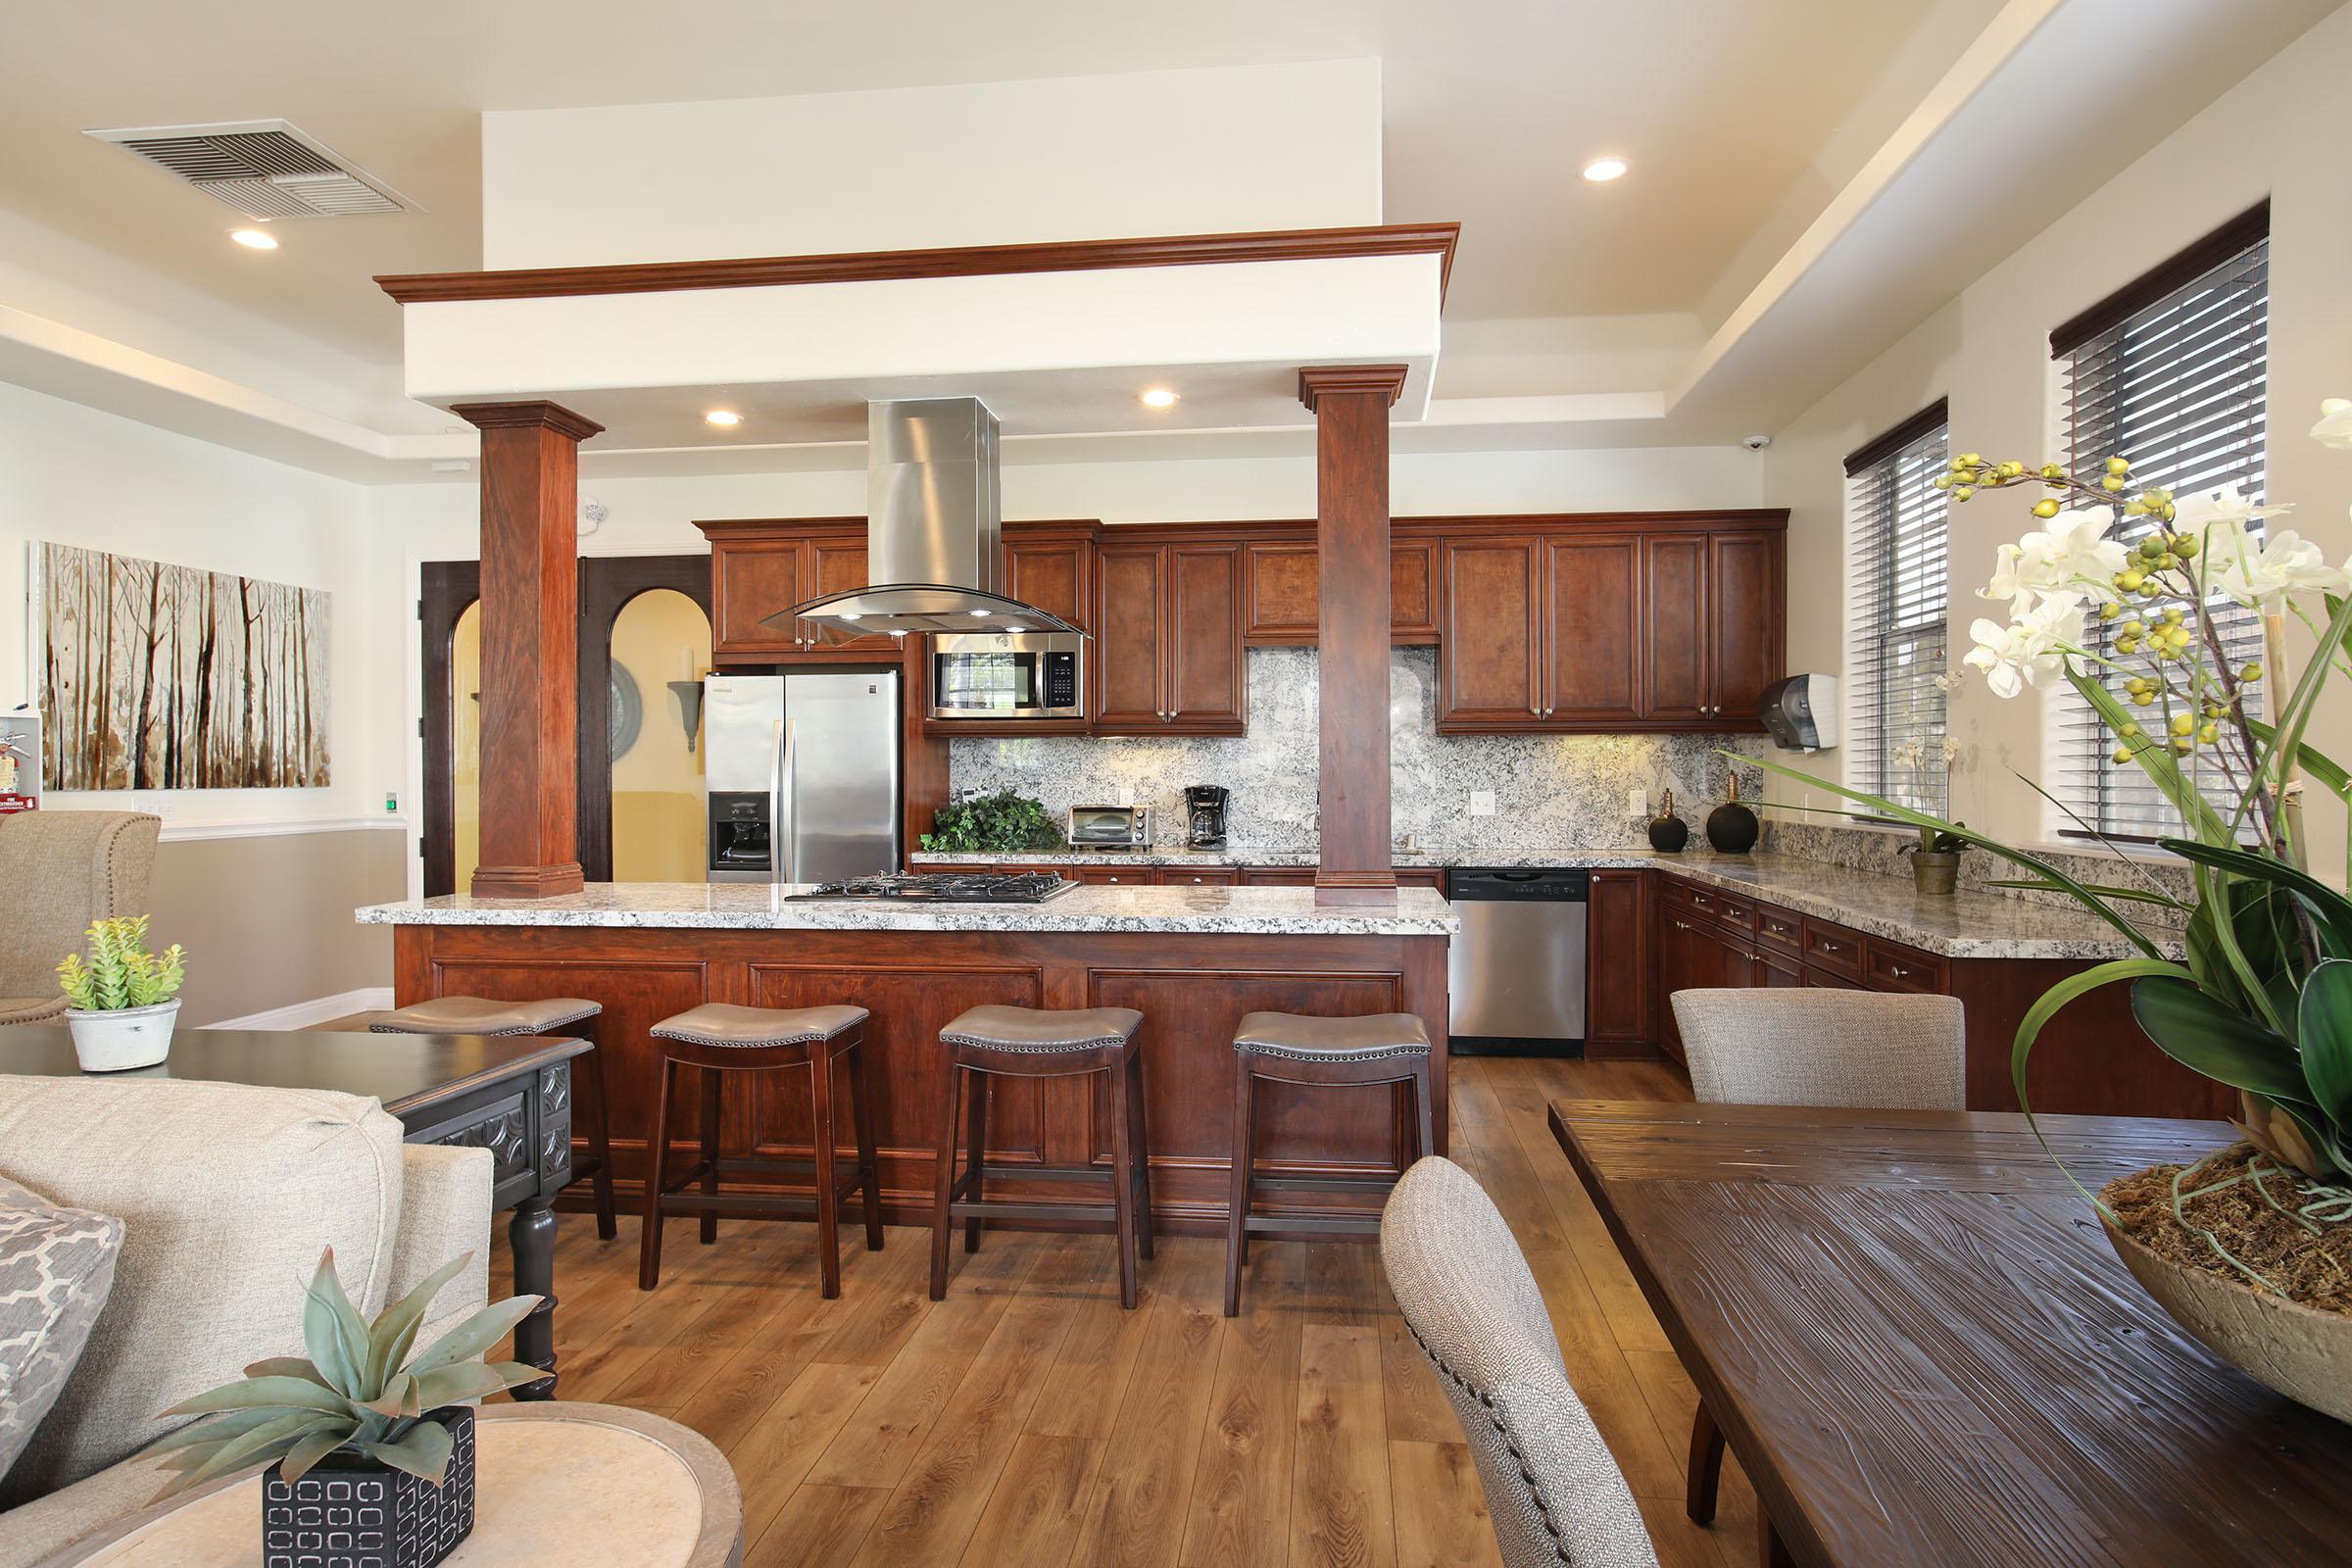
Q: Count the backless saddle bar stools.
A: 4